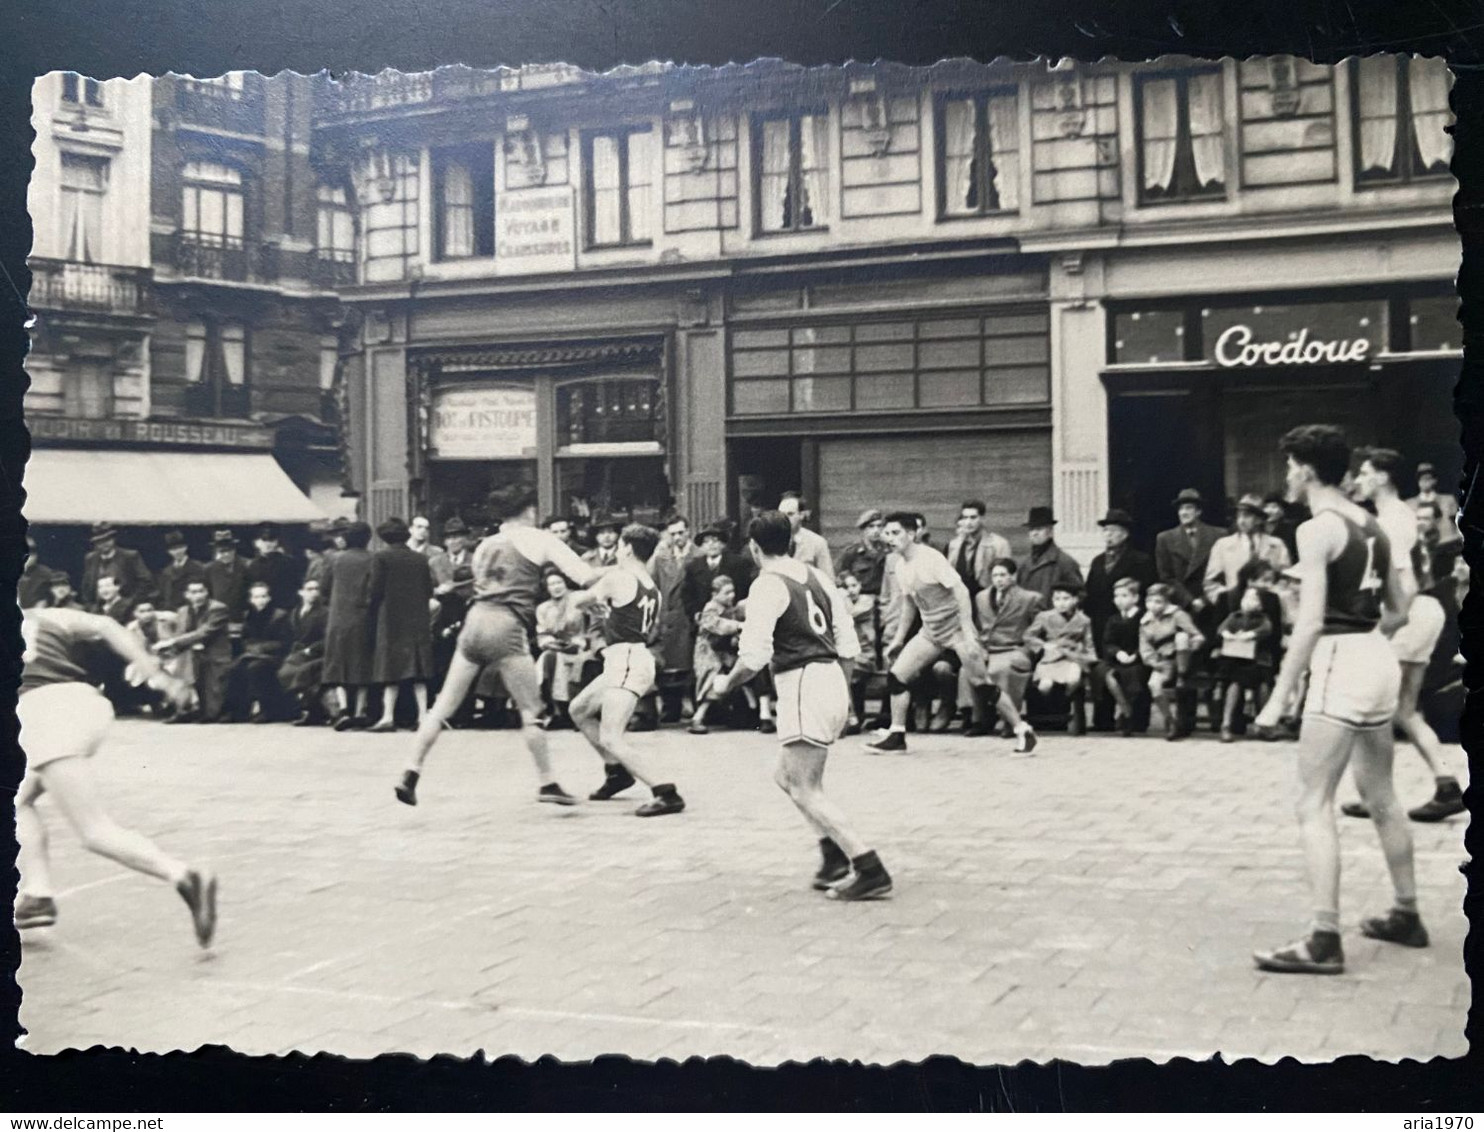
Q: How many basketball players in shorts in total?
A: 7